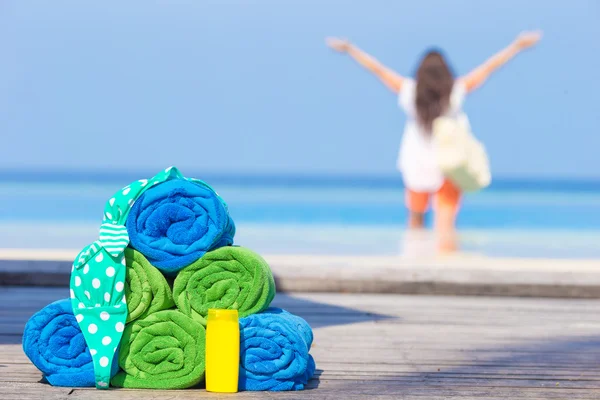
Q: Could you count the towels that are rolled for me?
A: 6